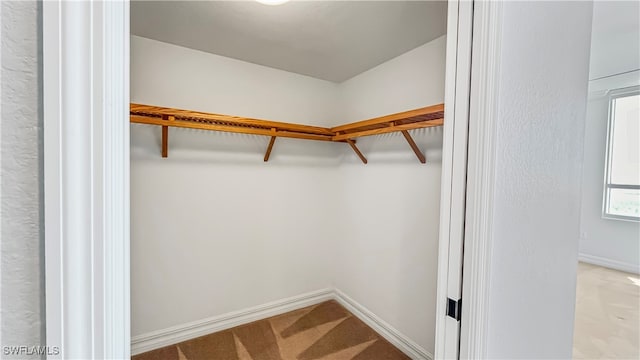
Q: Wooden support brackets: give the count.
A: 4